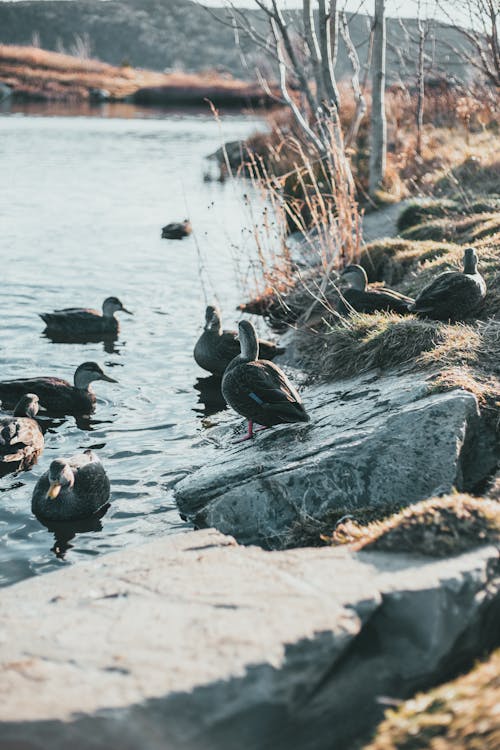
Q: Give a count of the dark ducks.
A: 9